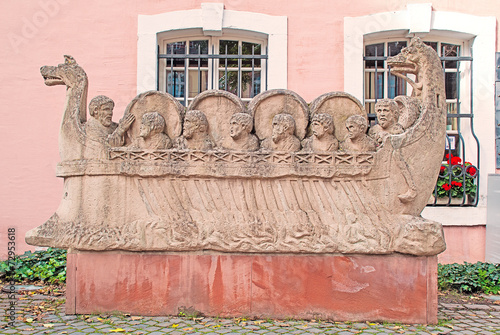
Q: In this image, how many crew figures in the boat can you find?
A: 8